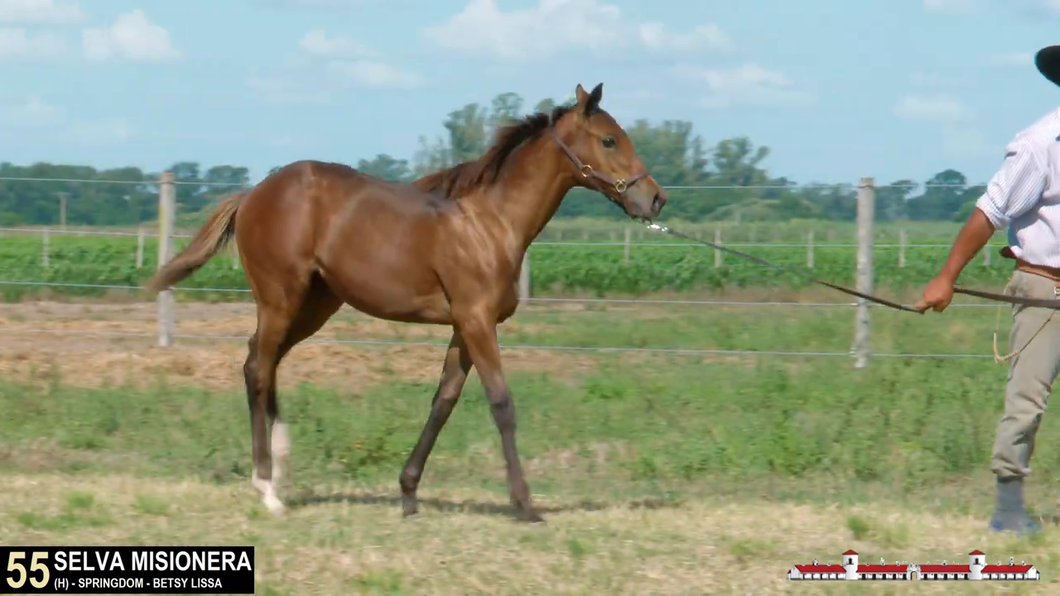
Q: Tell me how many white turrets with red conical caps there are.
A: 2